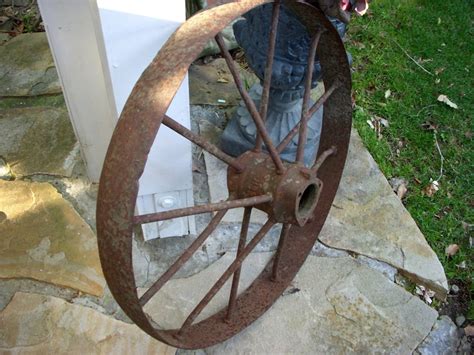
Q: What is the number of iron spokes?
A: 11